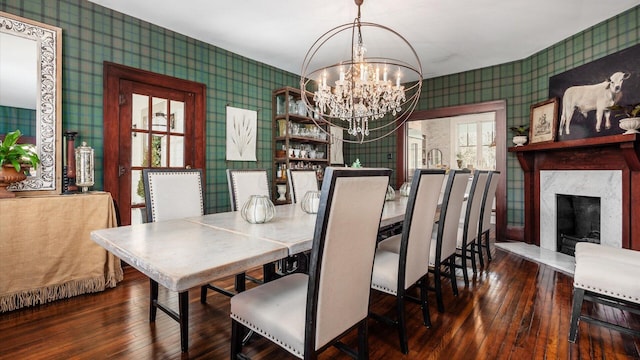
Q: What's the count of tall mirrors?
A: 1